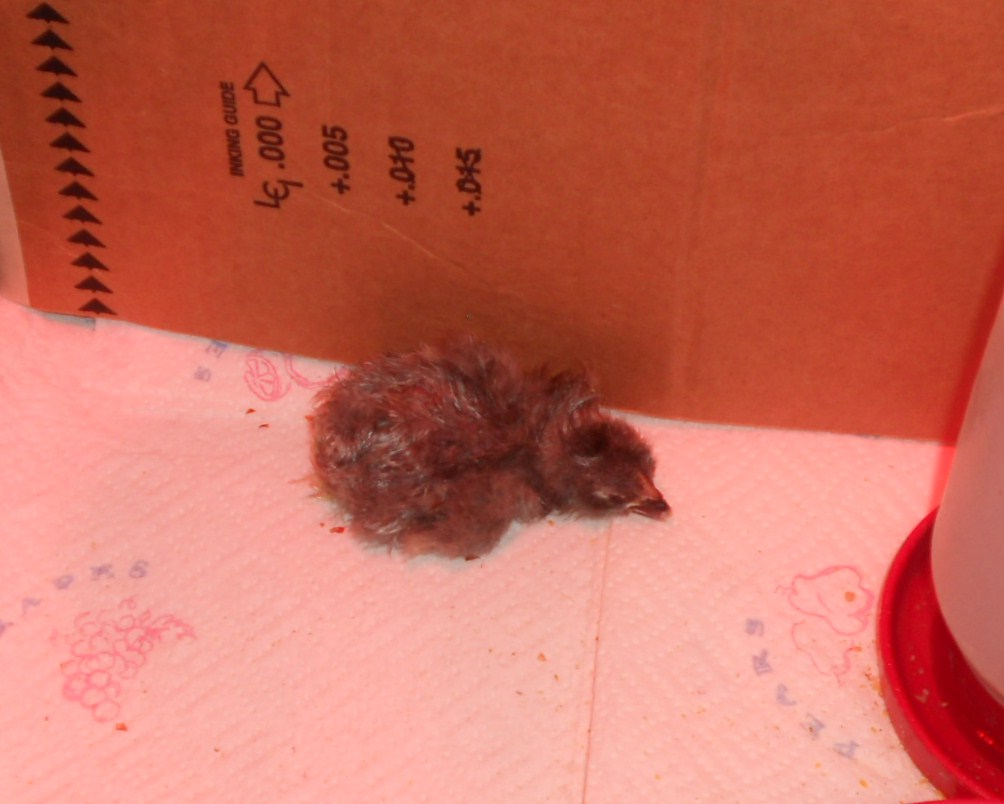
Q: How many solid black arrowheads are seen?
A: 13